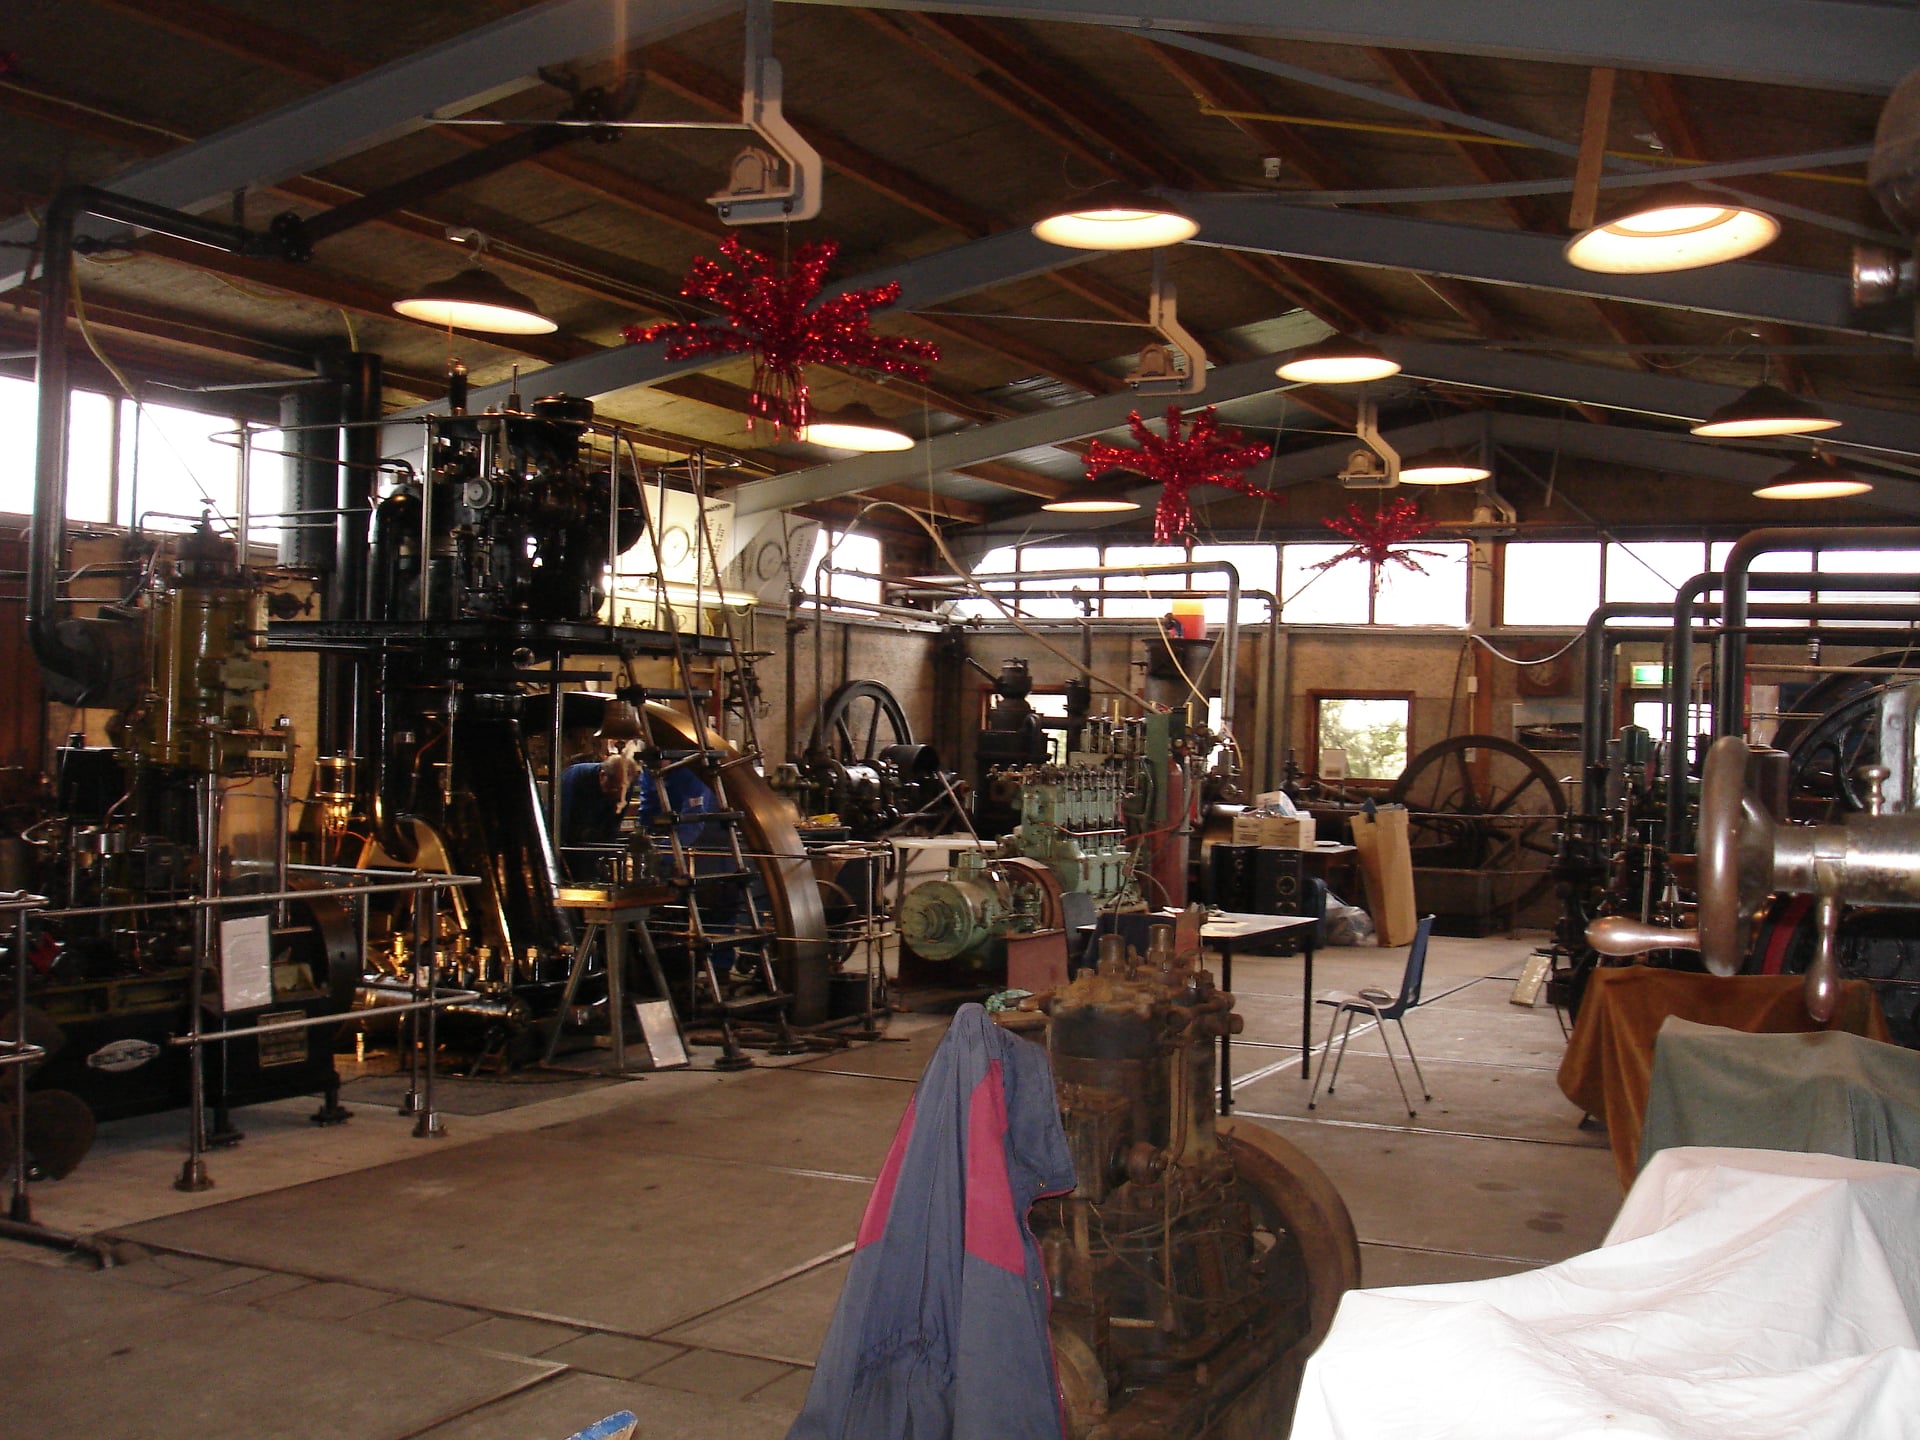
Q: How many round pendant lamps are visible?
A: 9